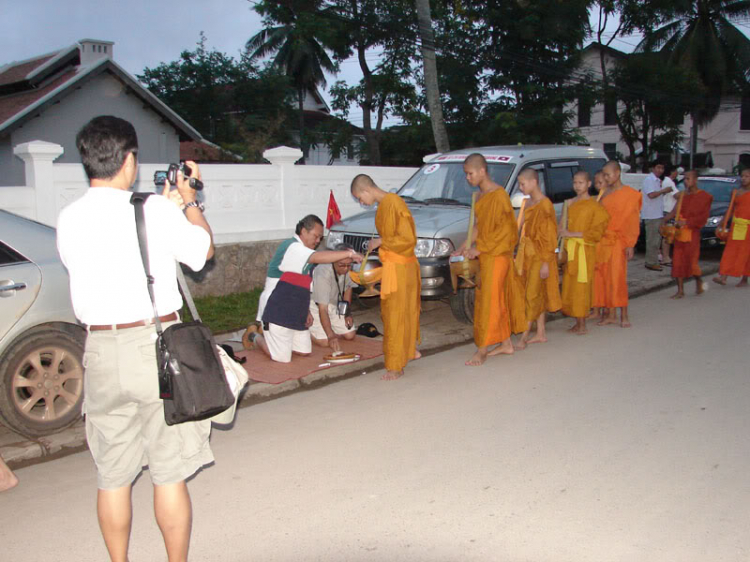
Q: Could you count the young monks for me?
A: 8